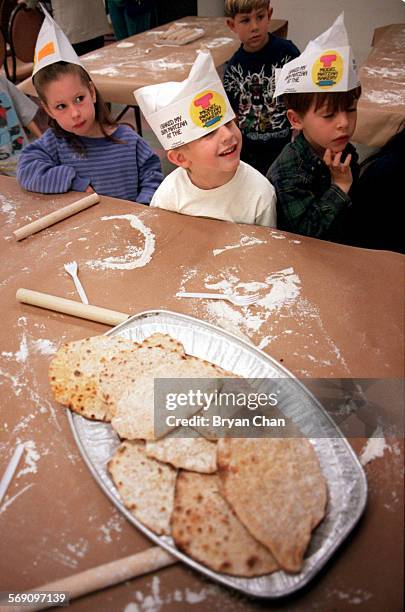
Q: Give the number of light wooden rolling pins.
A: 3